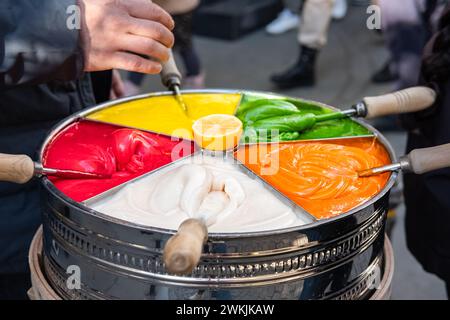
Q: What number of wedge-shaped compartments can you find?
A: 5